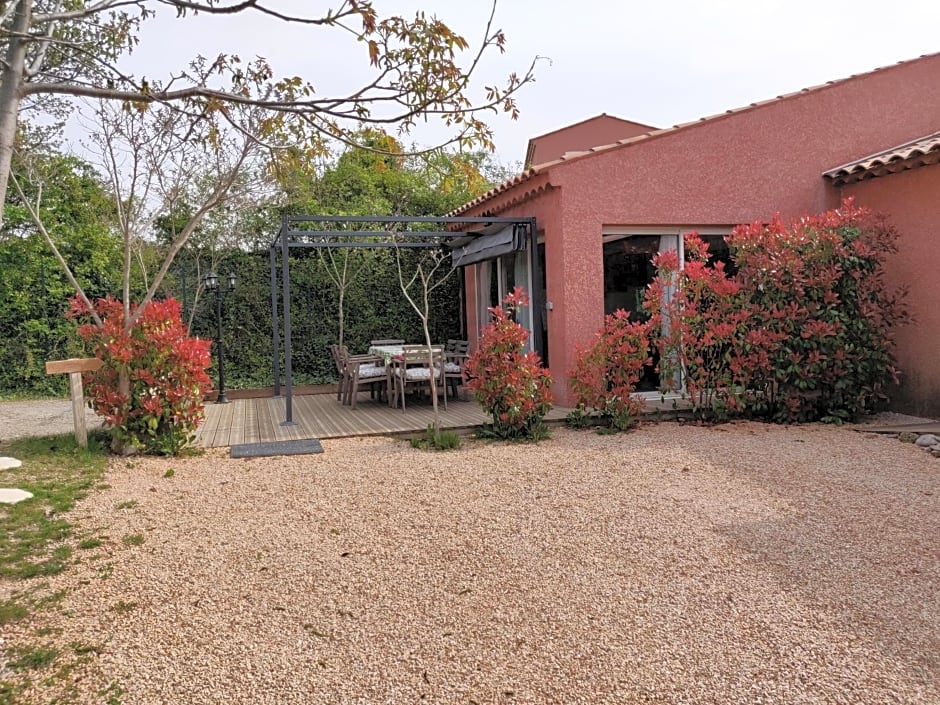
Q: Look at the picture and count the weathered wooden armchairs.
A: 6